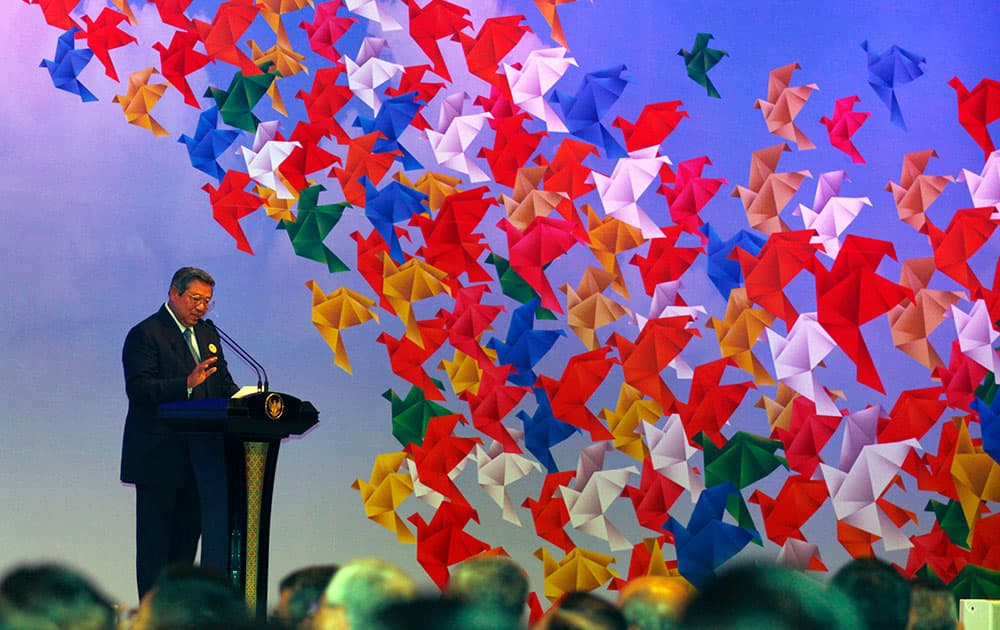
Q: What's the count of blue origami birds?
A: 11